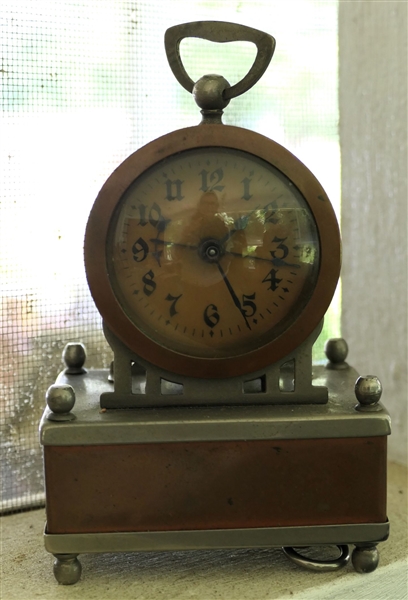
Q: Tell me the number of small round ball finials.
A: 4